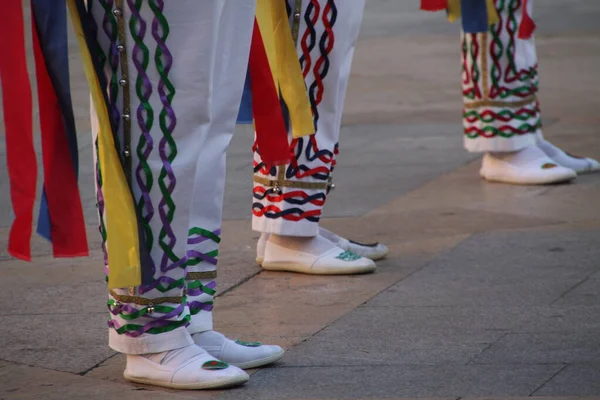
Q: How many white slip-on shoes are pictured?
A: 6